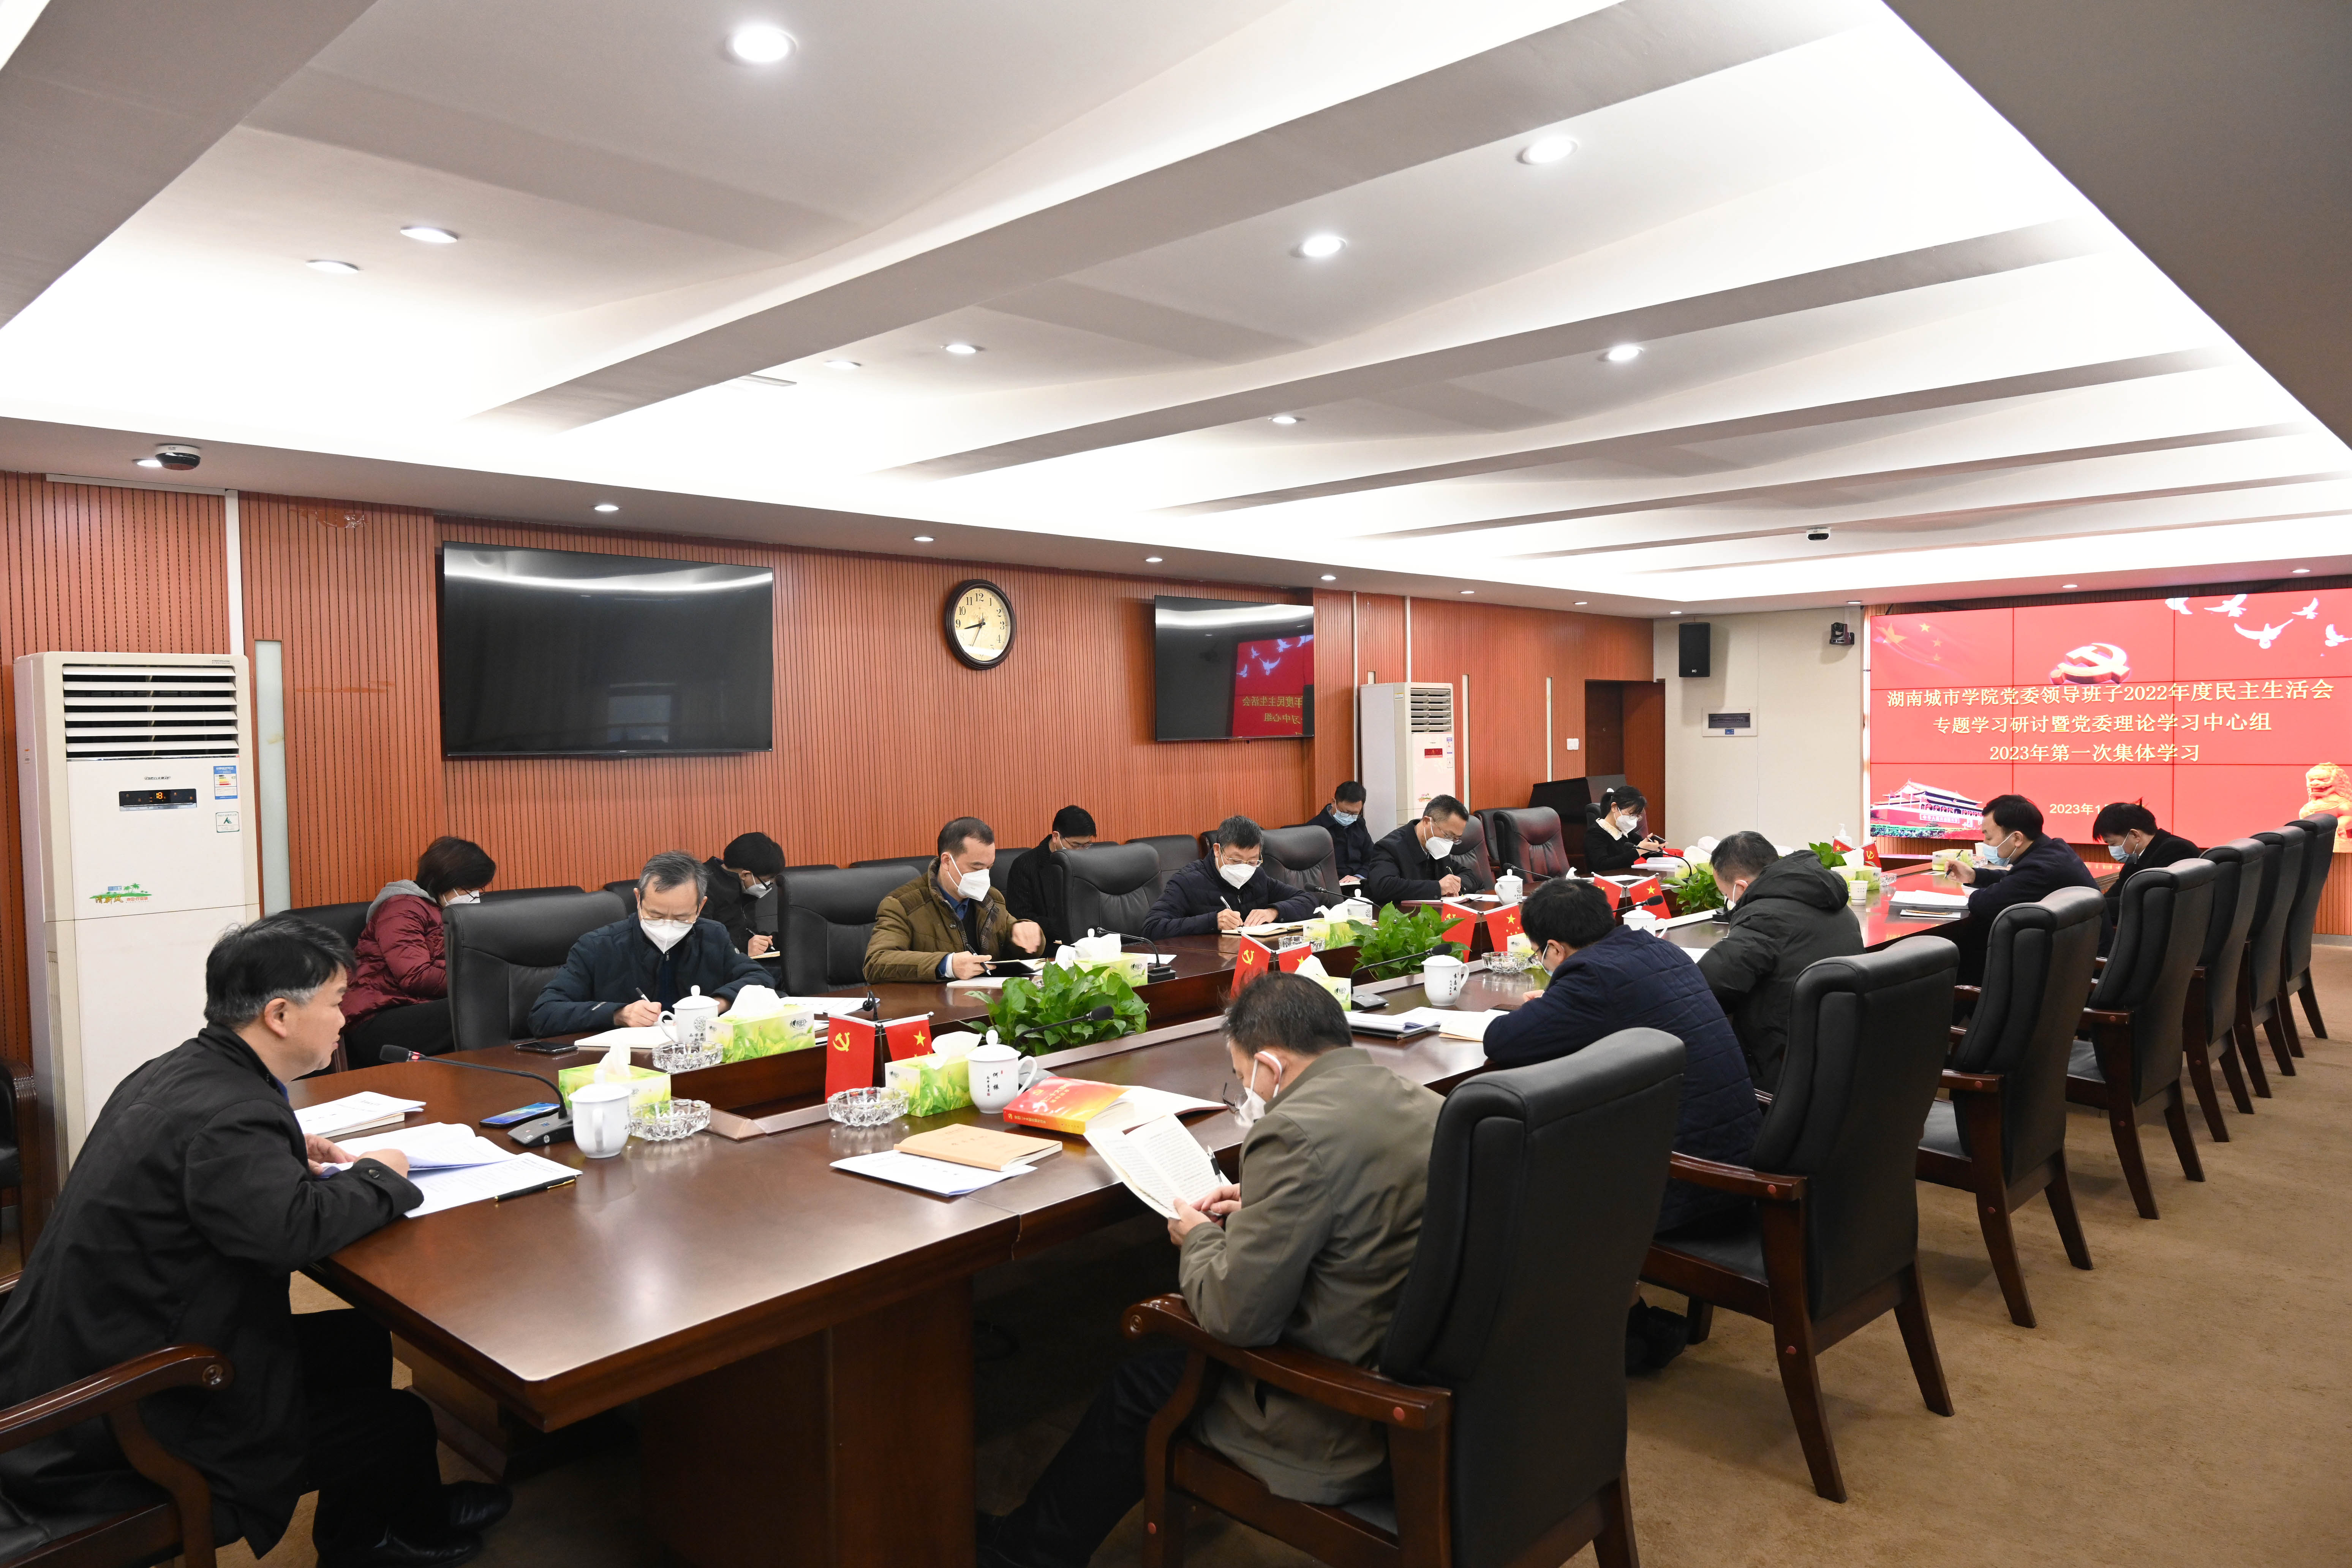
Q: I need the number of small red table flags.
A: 10